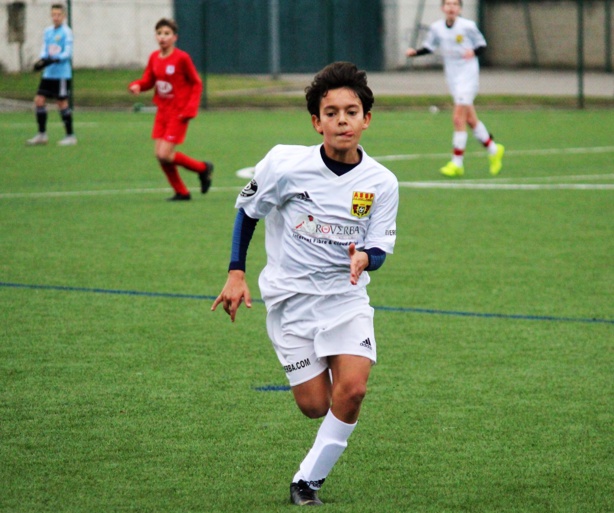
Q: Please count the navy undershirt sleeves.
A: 2